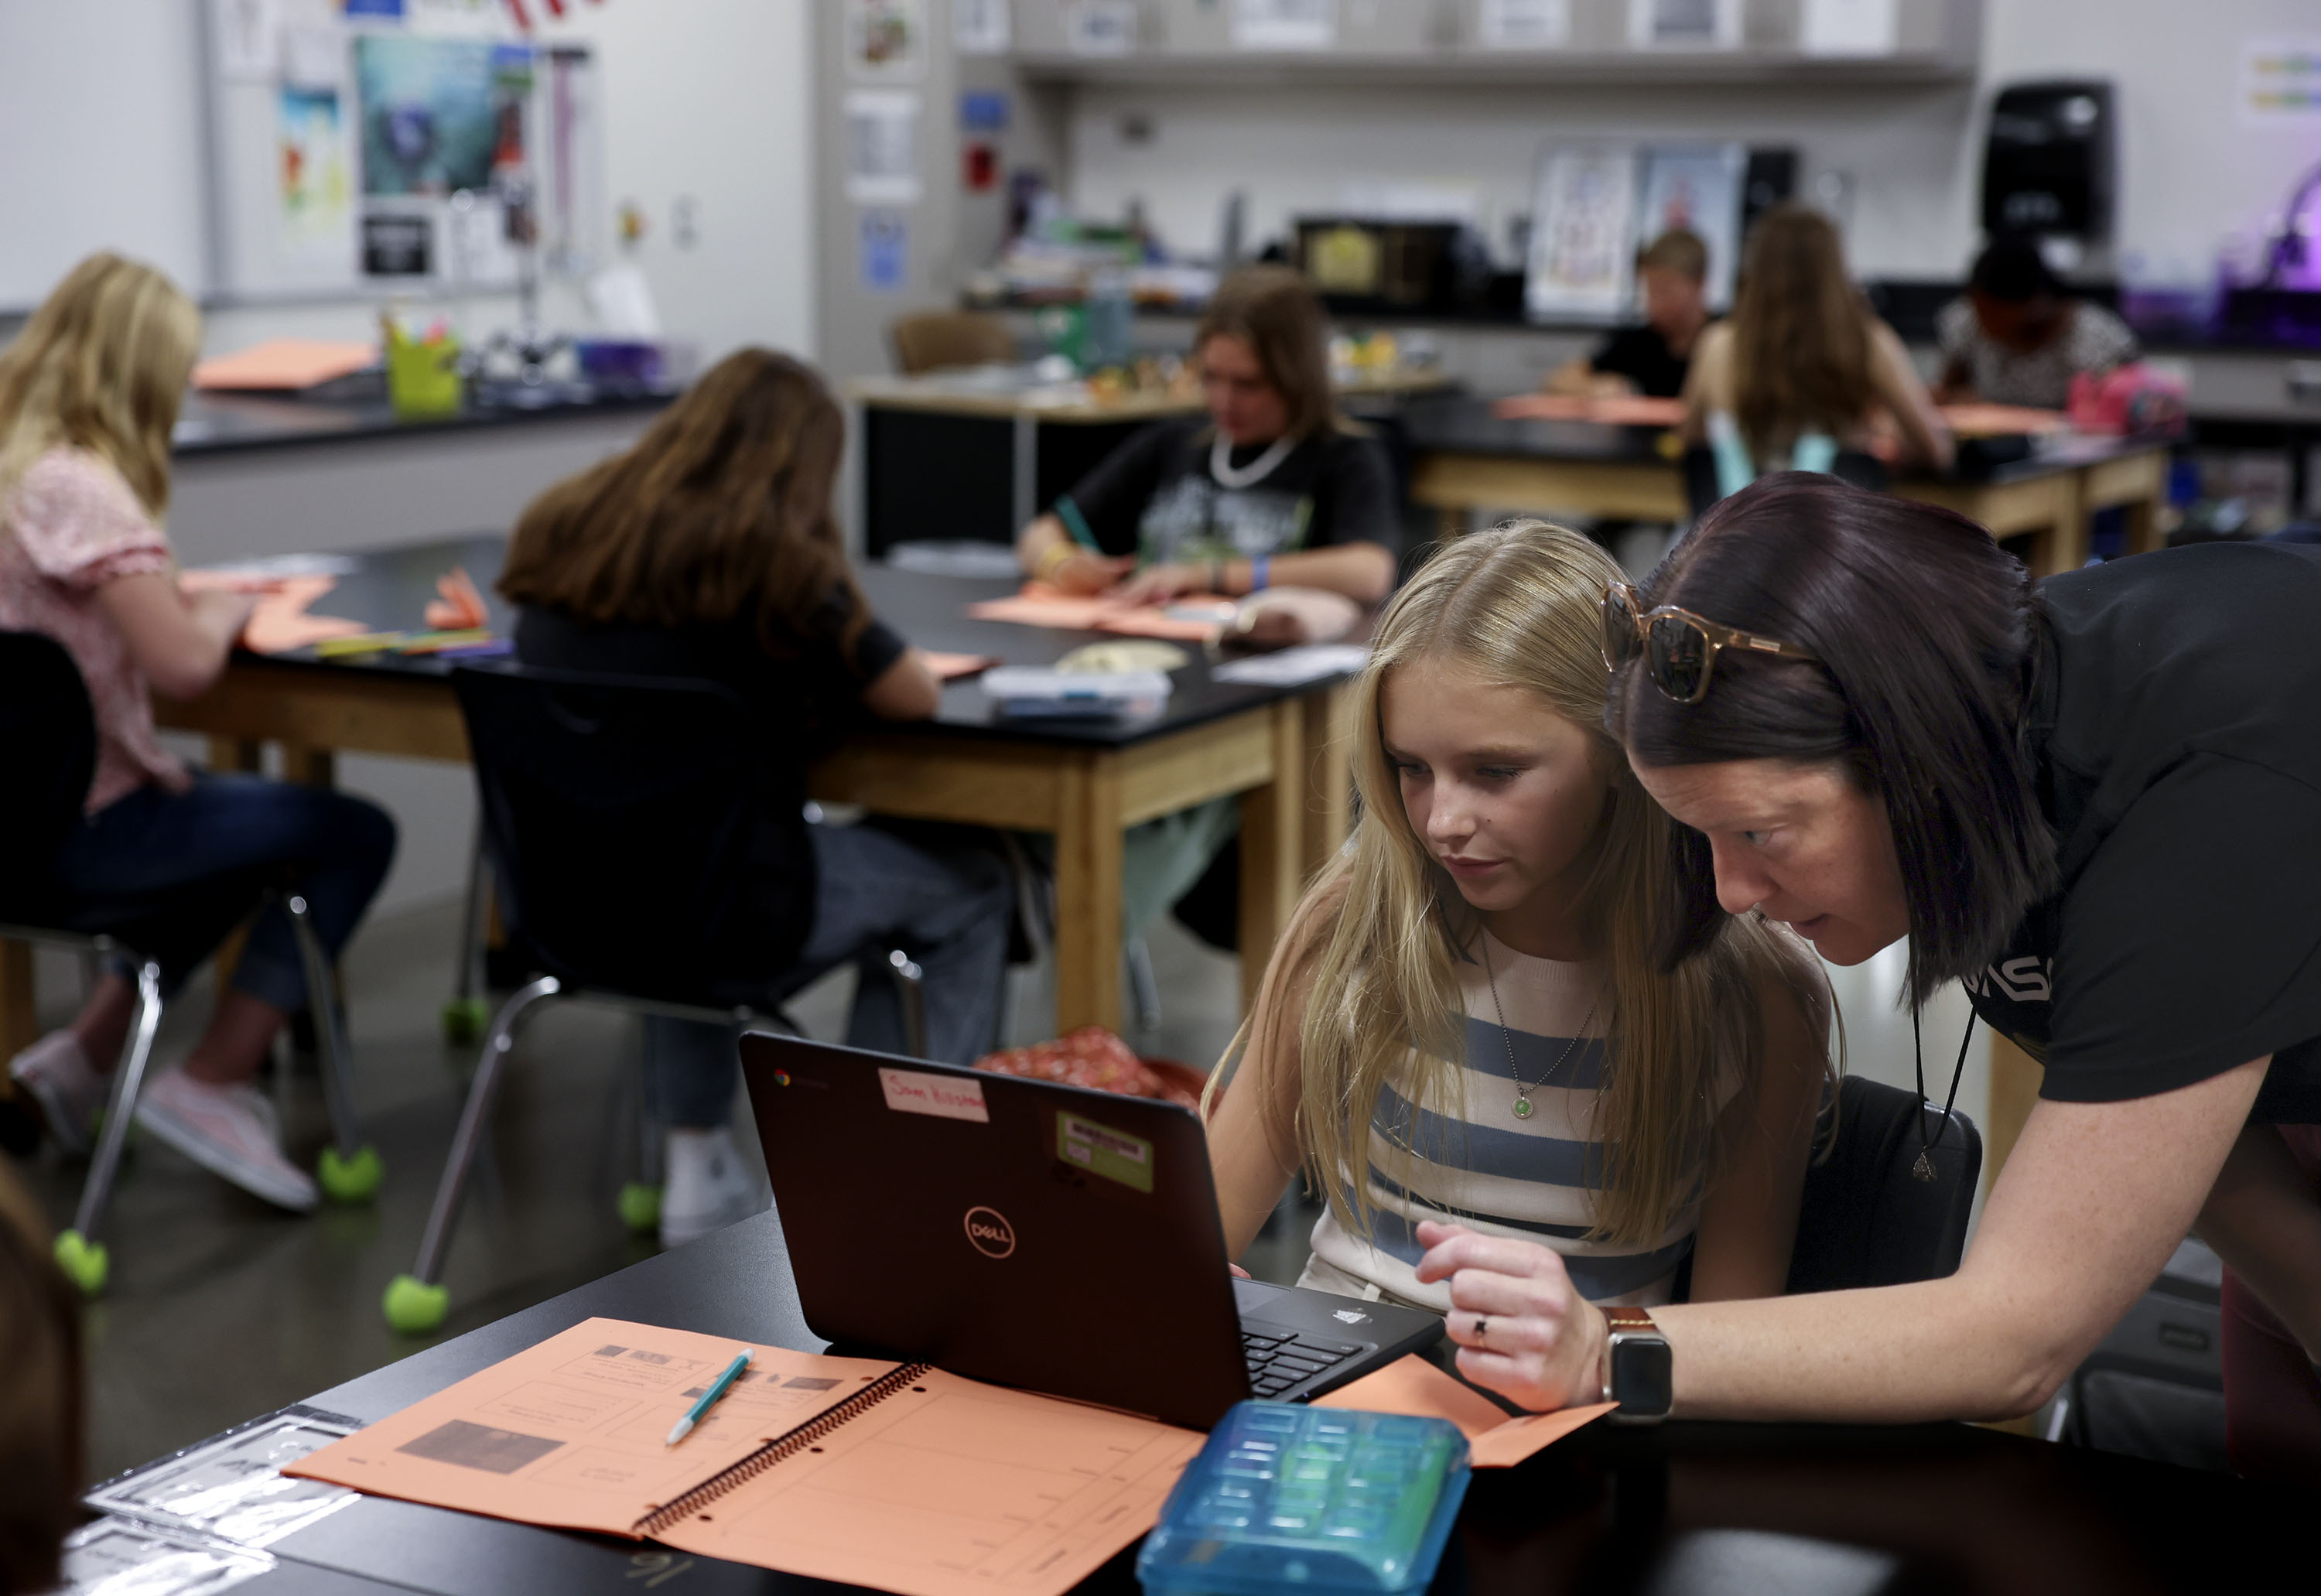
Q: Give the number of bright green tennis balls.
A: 5